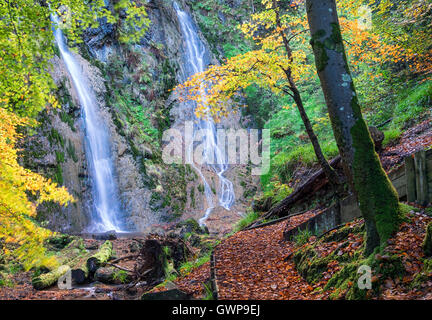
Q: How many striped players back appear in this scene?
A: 0